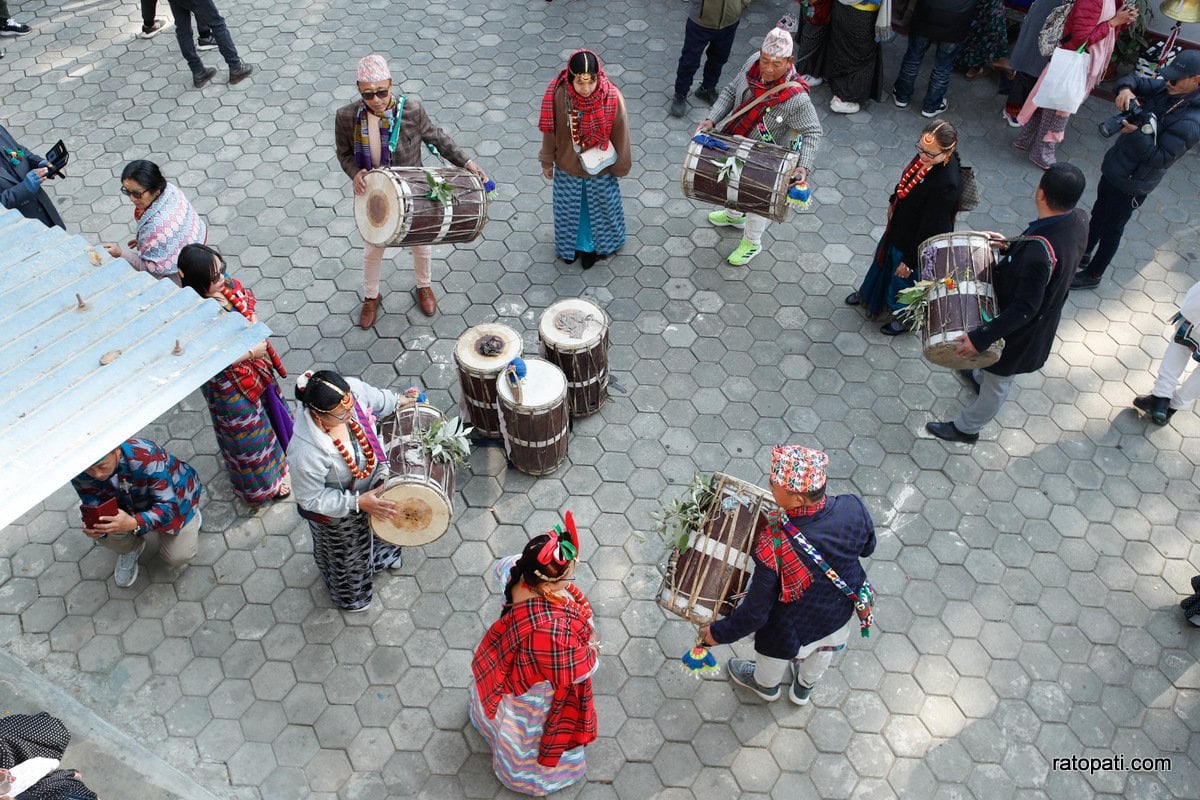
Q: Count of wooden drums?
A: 8